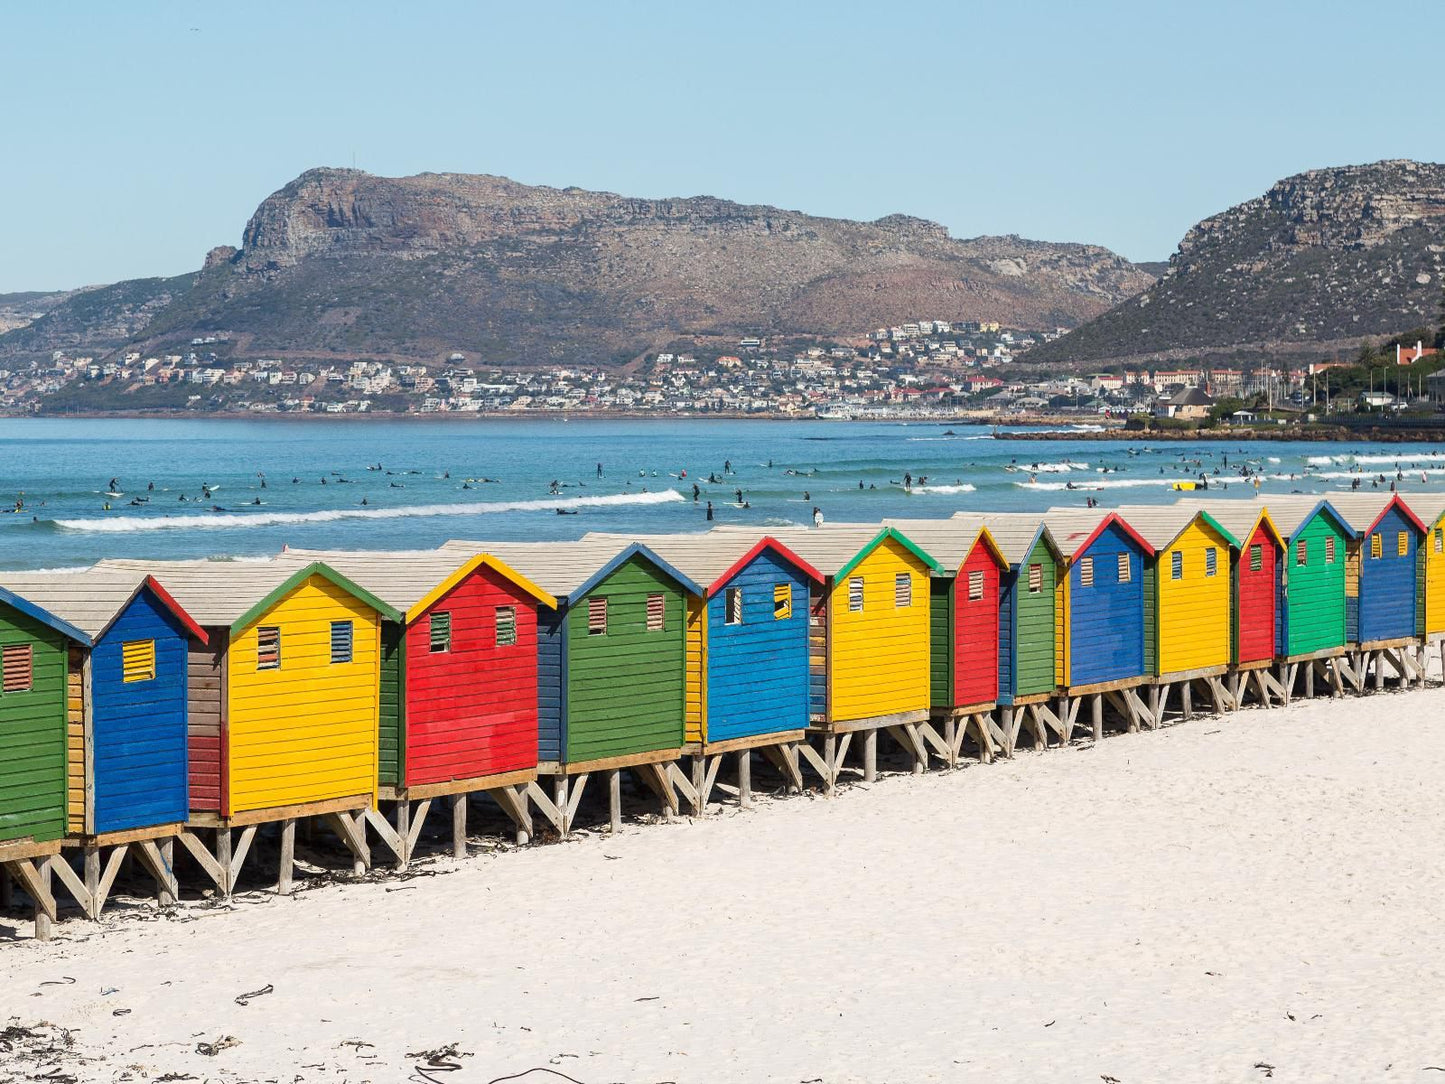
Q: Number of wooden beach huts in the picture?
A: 15